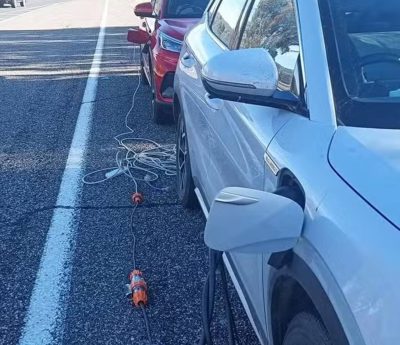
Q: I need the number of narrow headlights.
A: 1